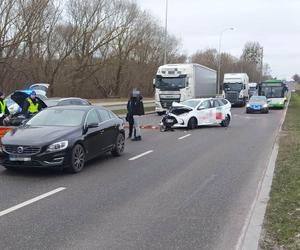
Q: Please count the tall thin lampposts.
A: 2